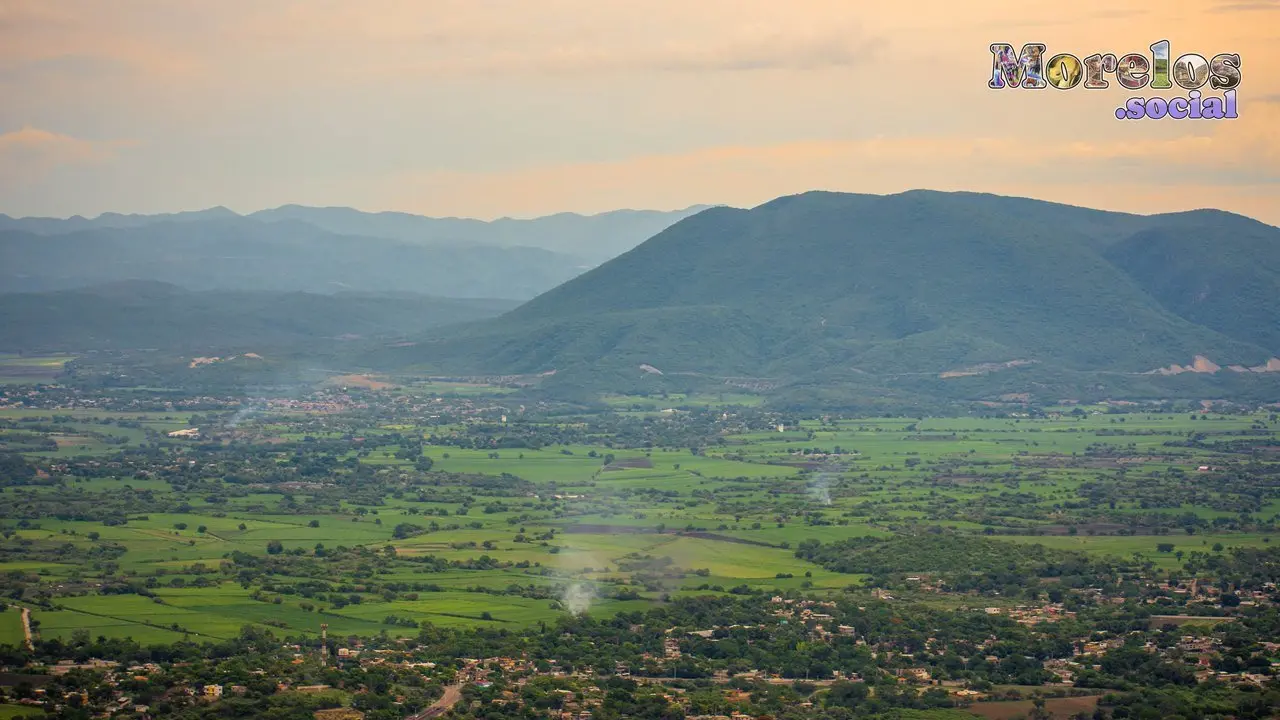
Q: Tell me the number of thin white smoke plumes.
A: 3